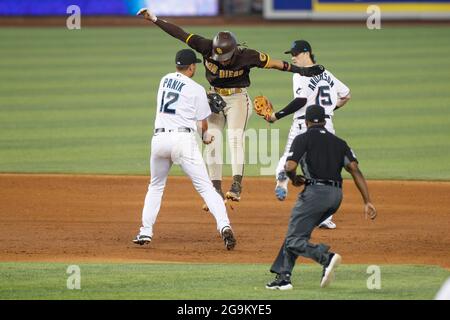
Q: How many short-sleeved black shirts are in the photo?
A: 1